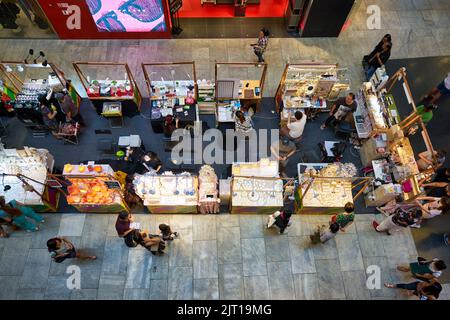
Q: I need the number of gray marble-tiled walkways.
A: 2